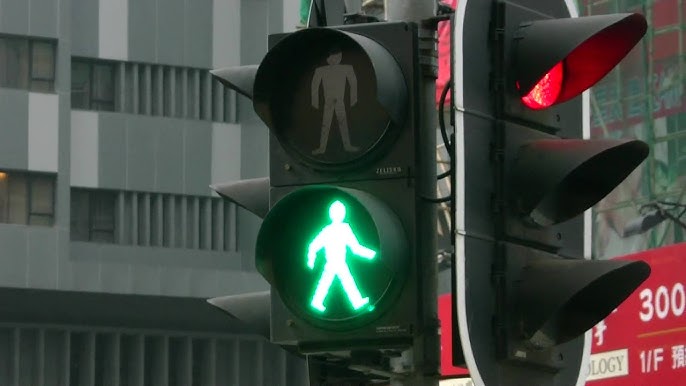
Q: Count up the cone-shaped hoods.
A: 6